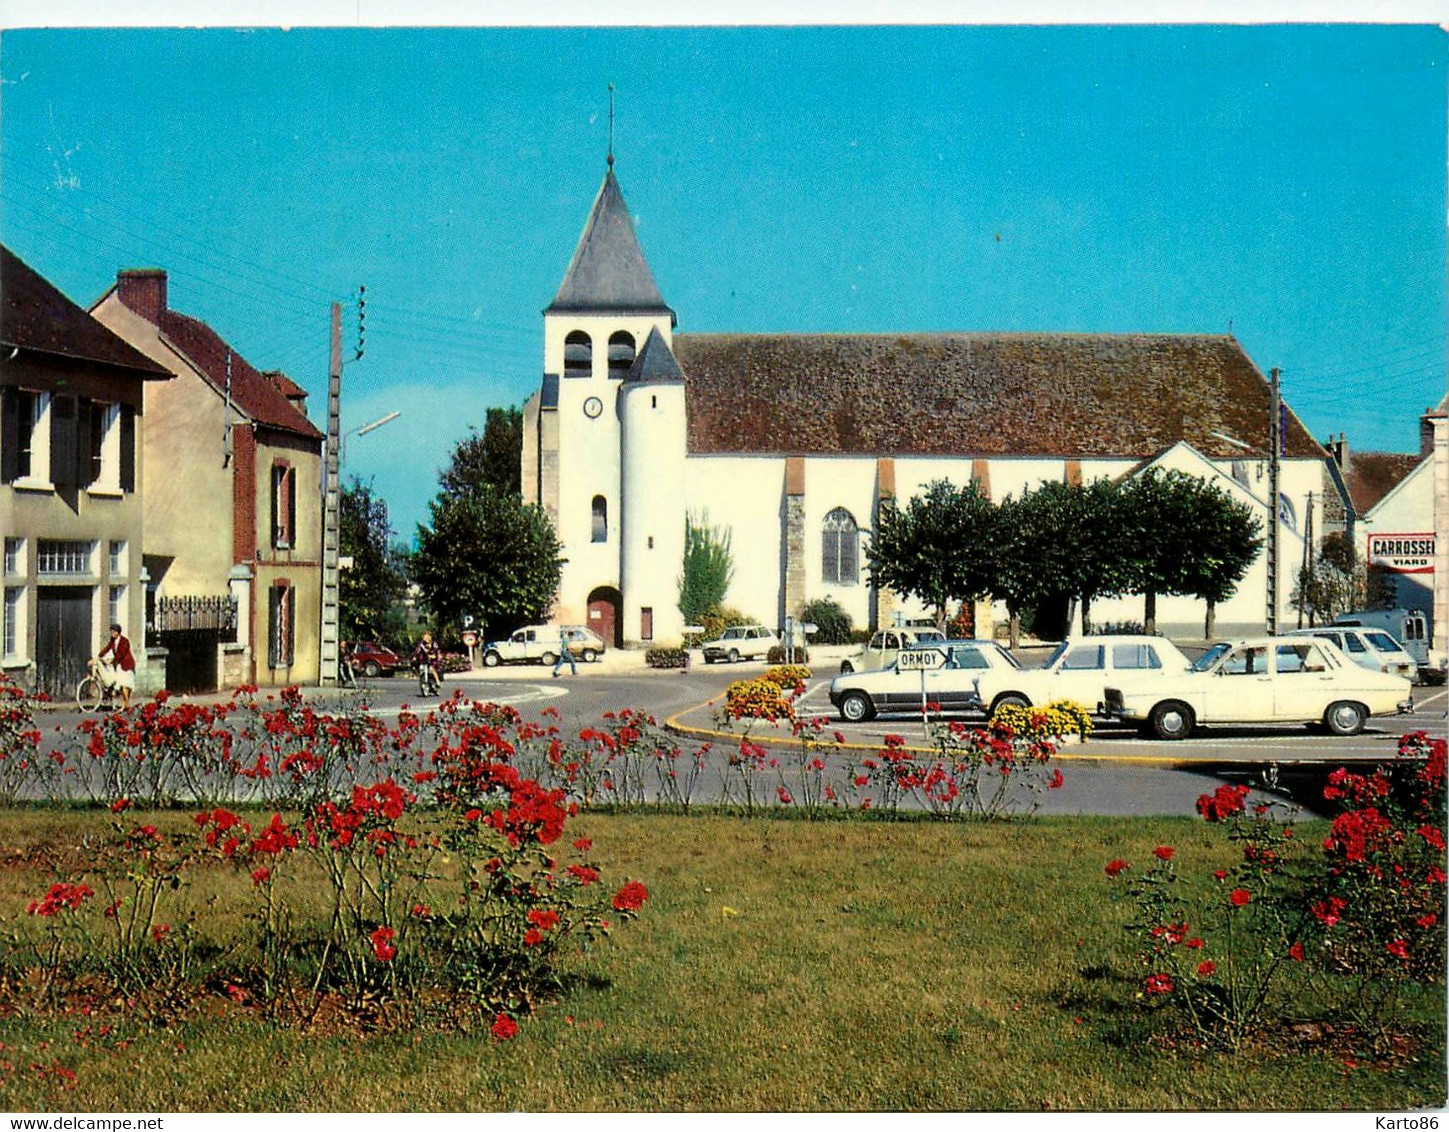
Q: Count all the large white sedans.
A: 2